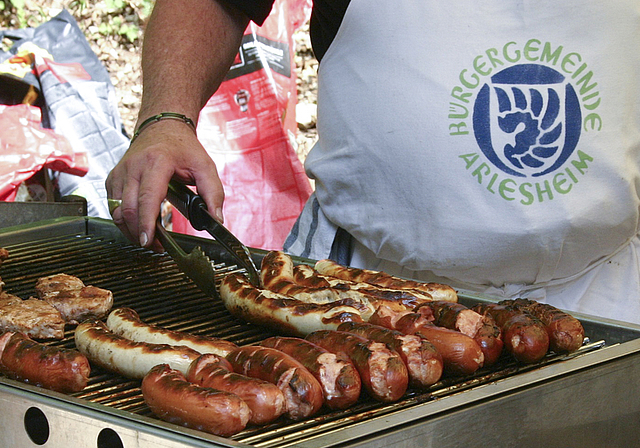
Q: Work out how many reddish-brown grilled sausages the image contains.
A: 11